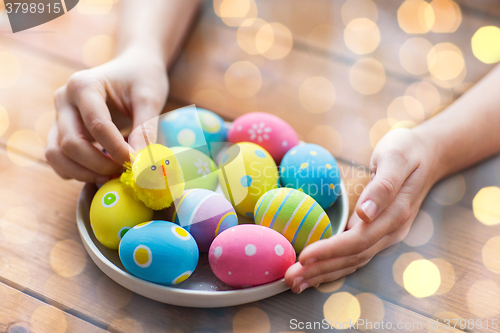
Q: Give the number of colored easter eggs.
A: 10